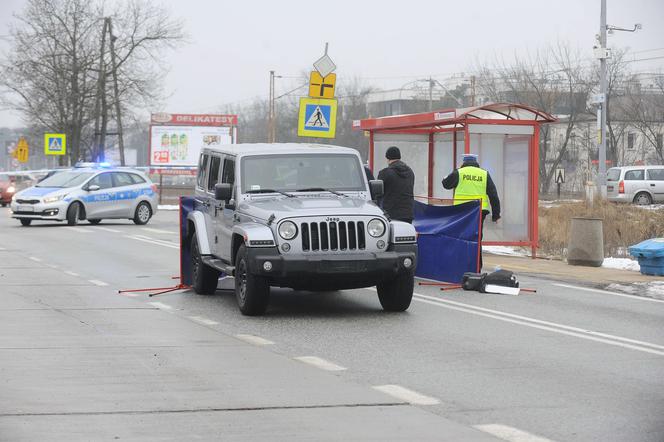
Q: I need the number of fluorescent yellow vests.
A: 1